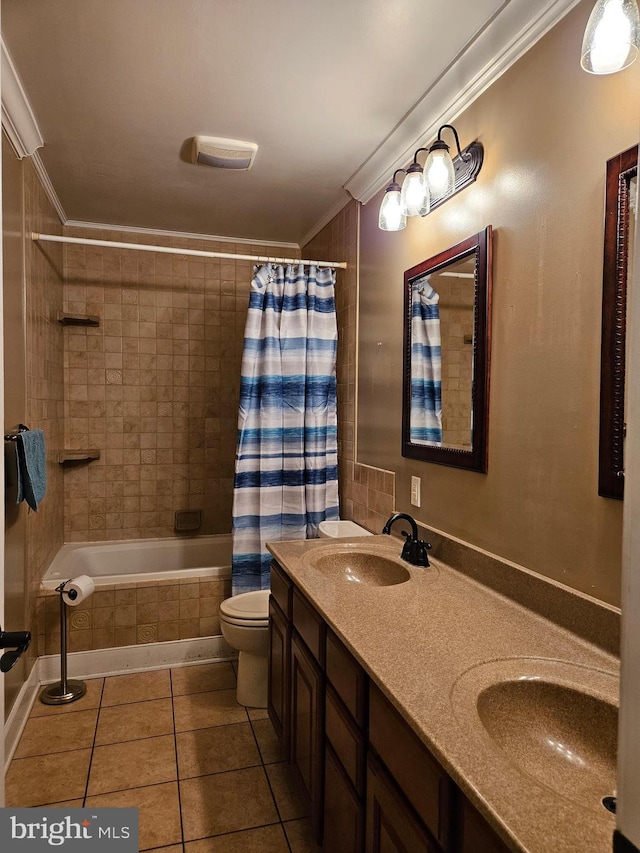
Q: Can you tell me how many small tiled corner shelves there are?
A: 2